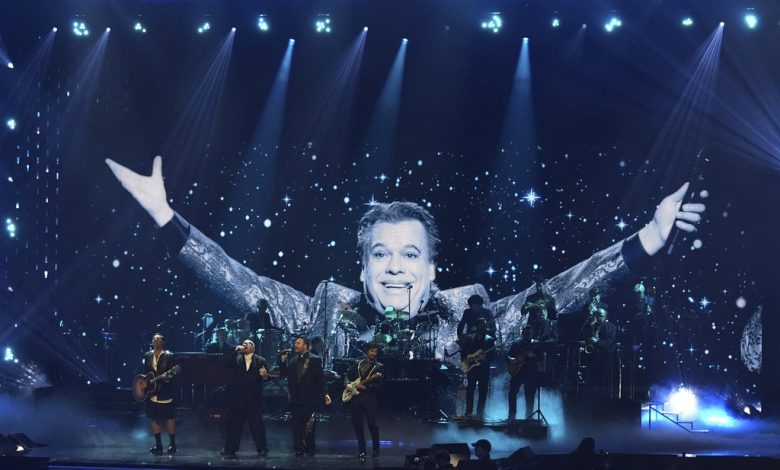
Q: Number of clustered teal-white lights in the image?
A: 13